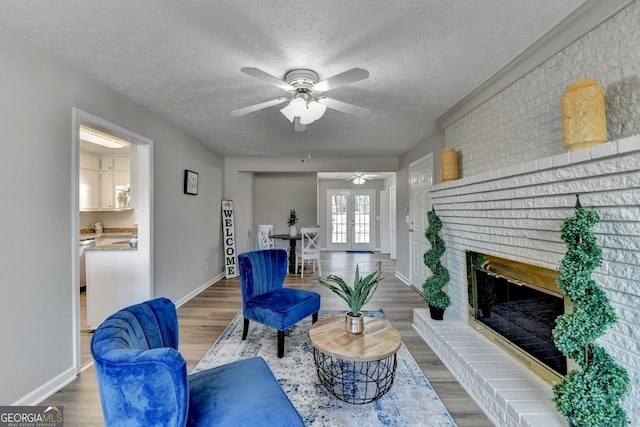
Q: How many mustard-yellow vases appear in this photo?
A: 2